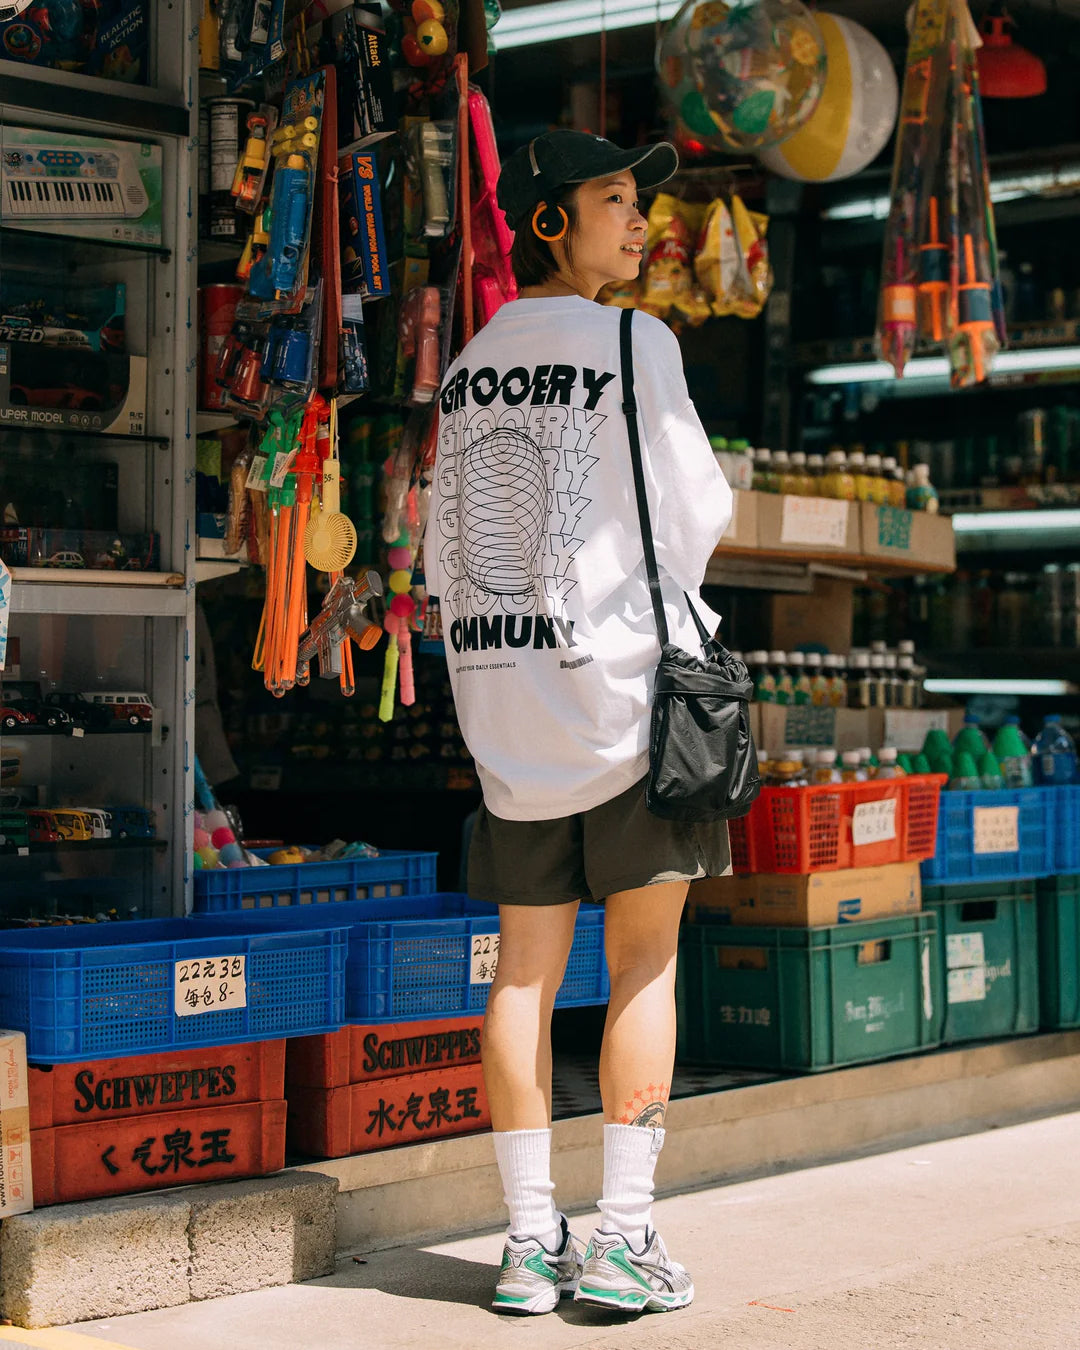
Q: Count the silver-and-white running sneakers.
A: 2